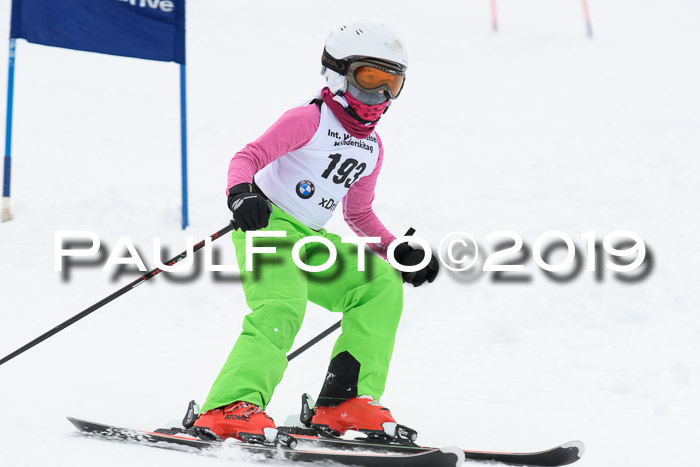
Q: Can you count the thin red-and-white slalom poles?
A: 2